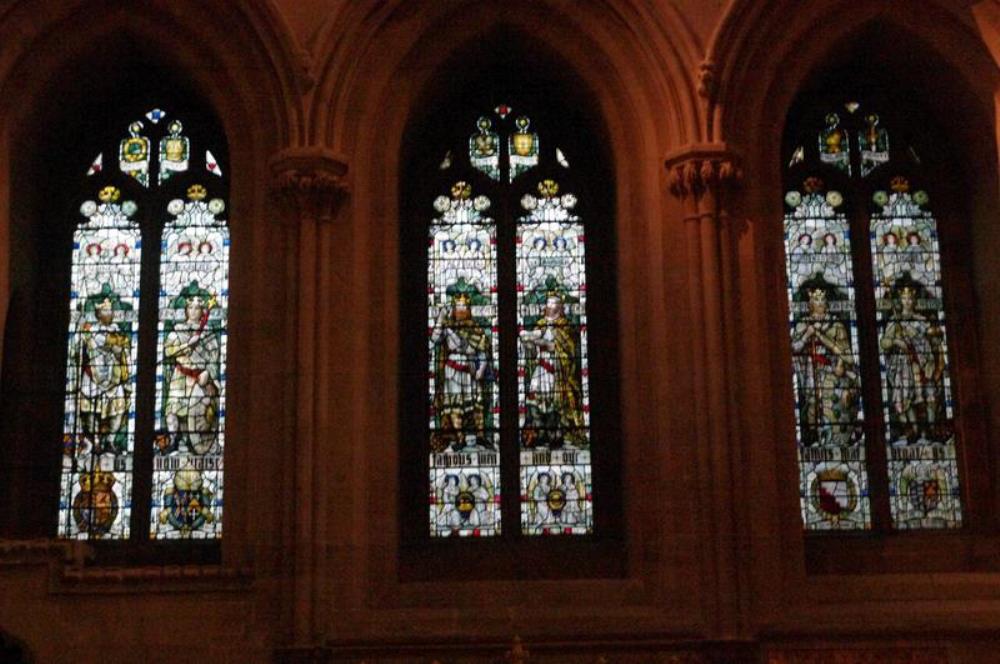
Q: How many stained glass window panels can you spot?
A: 6